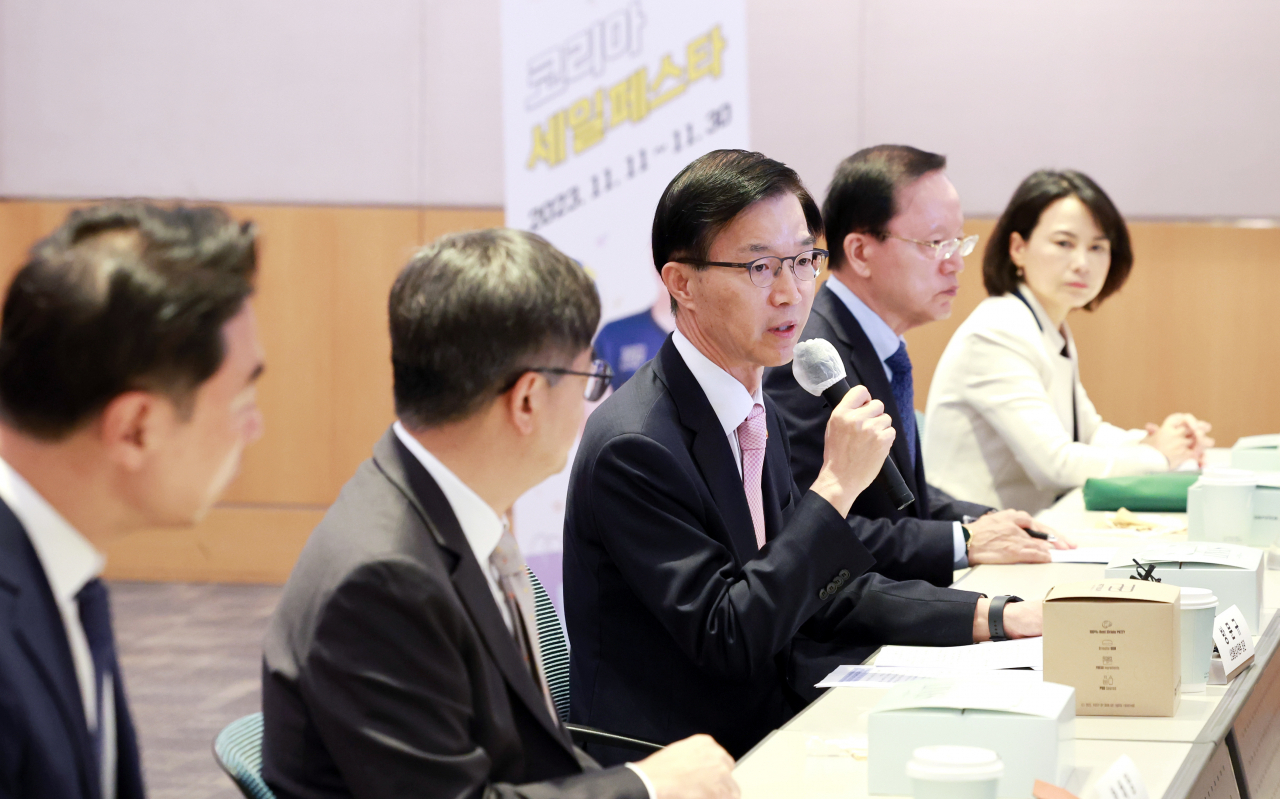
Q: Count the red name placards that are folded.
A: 0